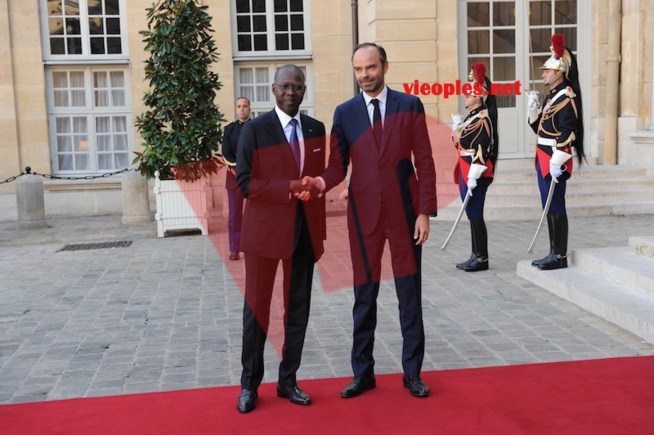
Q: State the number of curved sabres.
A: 2